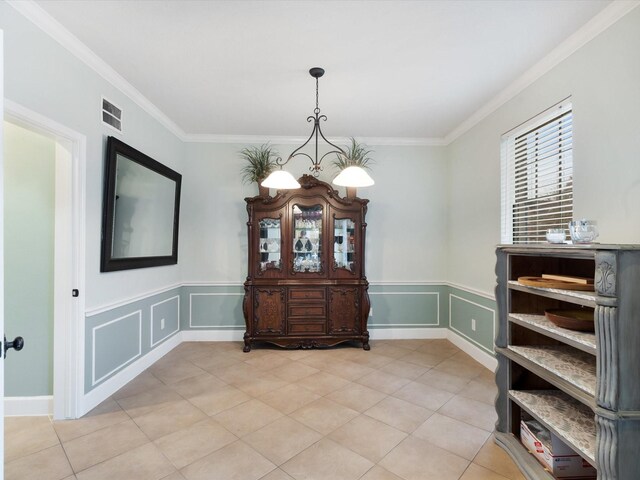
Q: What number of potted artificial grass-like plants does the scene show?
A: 2